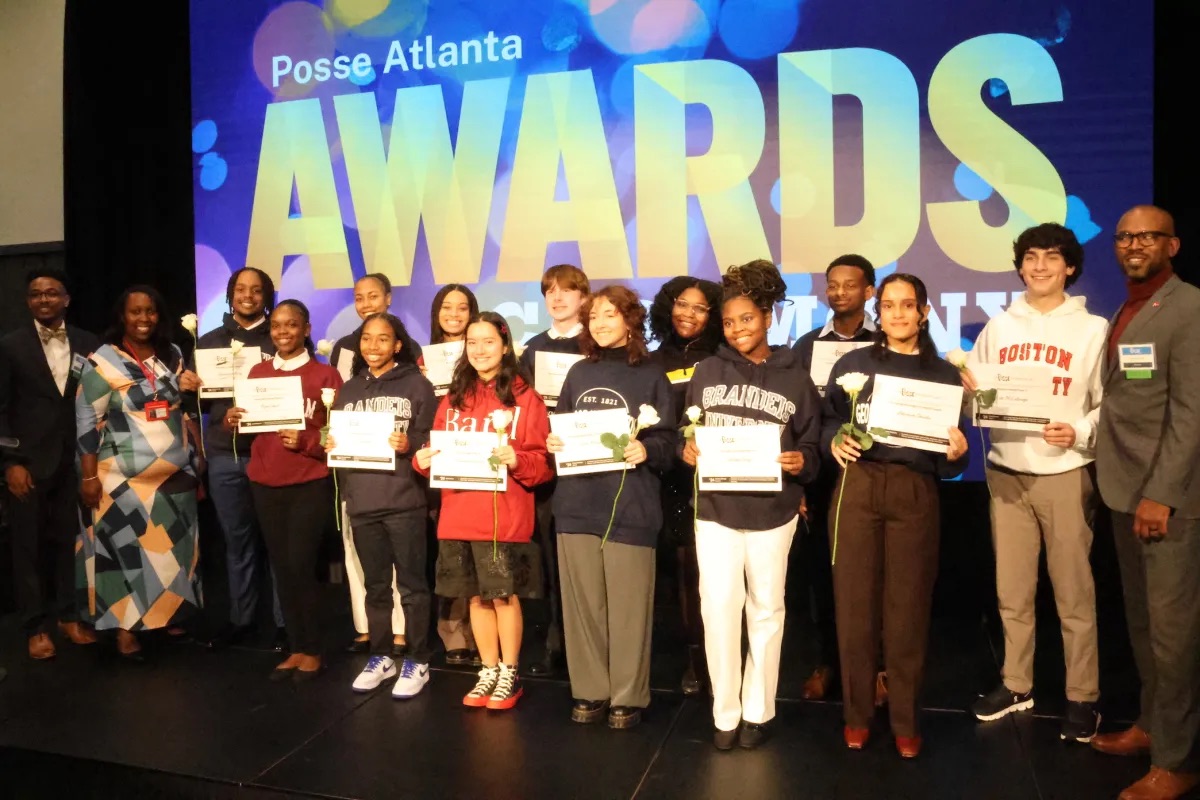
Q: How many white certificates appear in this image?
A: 12